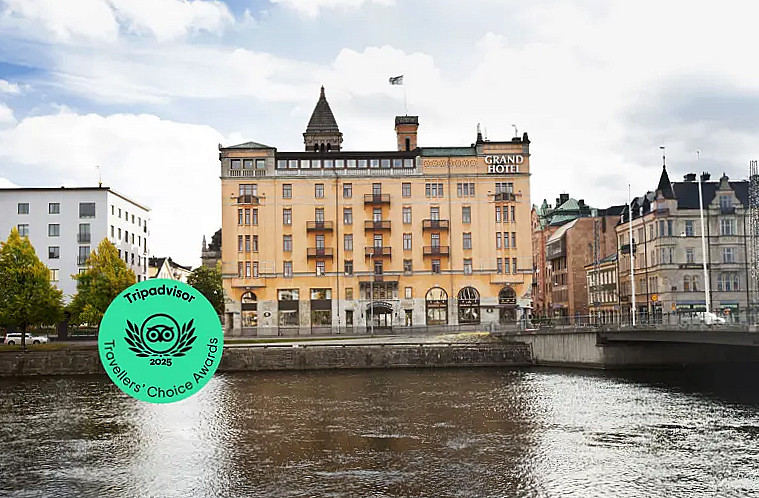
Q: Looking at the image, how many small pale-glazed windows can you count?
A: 12